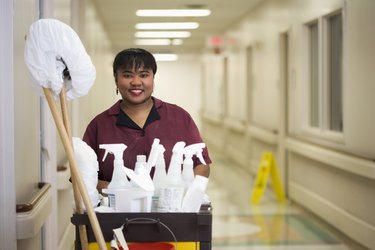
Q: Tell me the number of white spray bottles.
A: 4